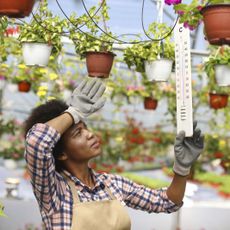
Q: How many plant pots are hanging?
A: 9